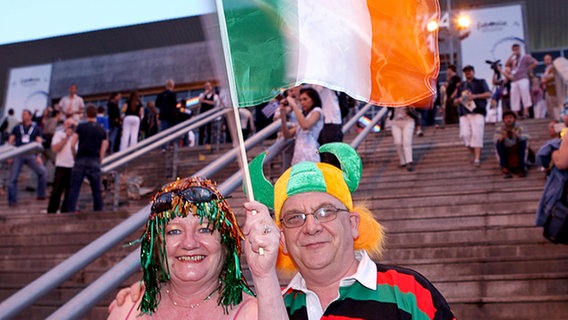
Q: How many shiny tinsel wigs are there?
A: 1